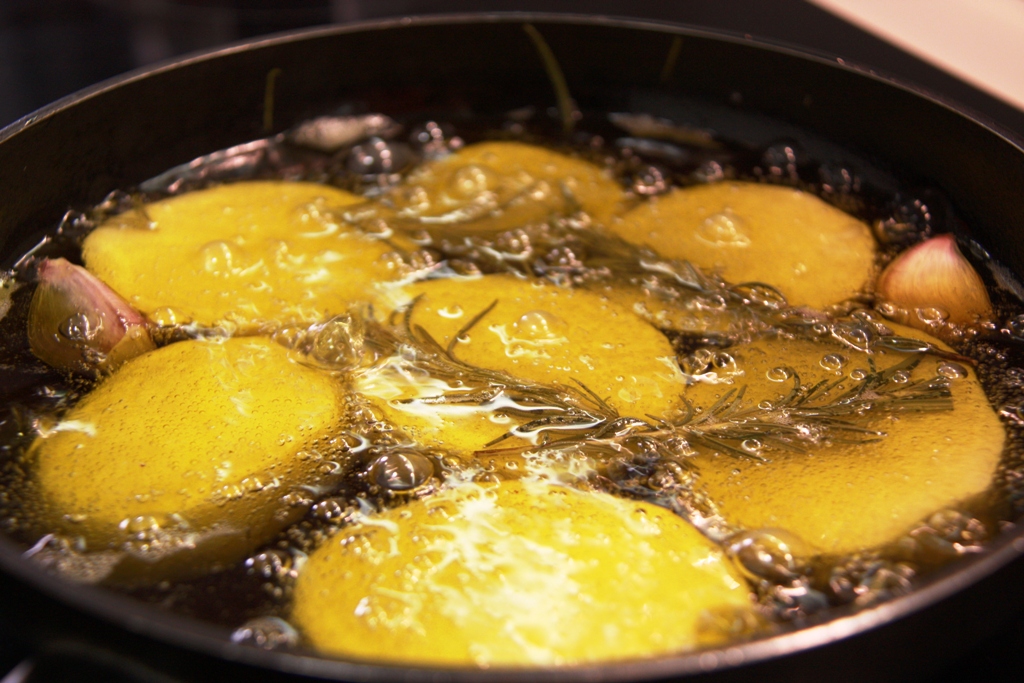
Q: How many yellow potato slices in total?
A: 7